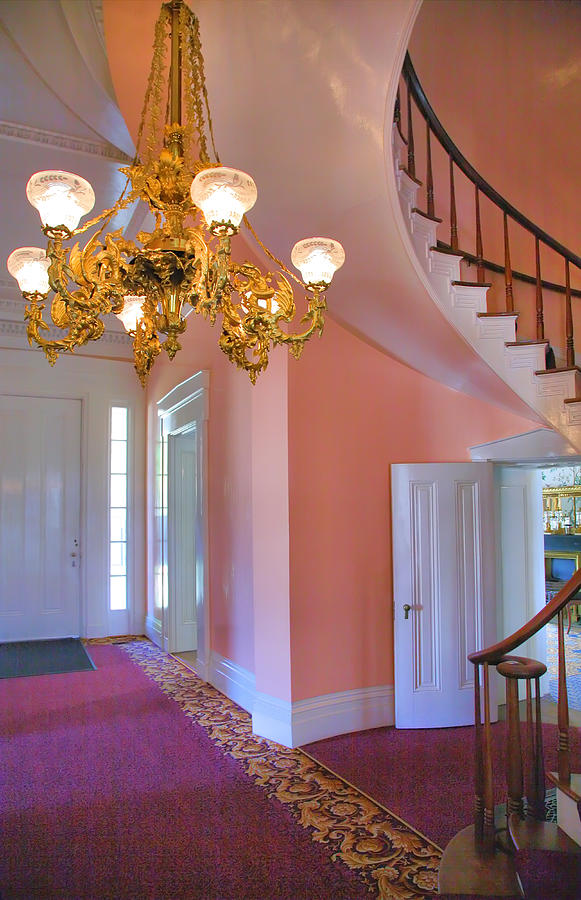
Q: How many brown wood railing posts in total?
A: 14